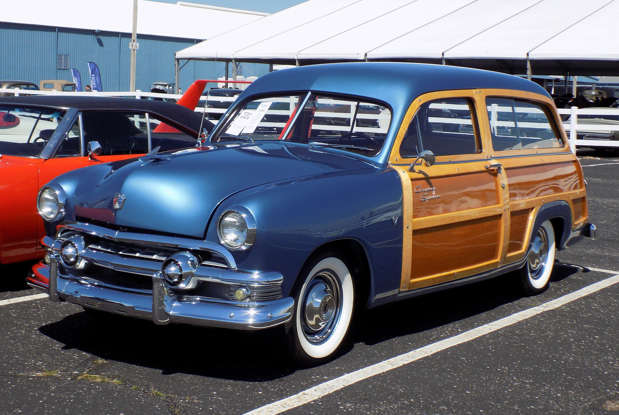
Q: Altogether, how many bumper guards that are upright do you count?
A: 2